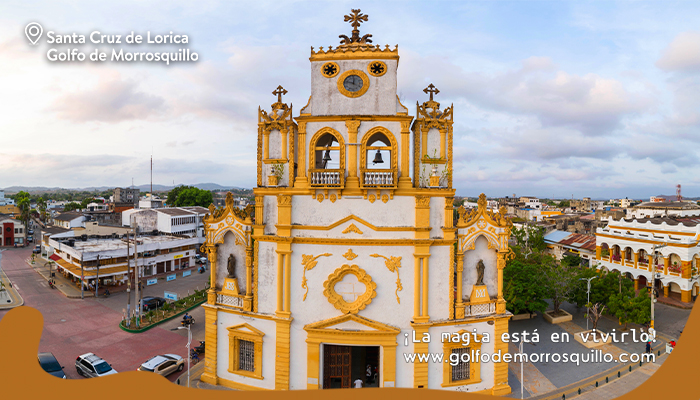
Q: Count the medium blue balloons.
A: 0